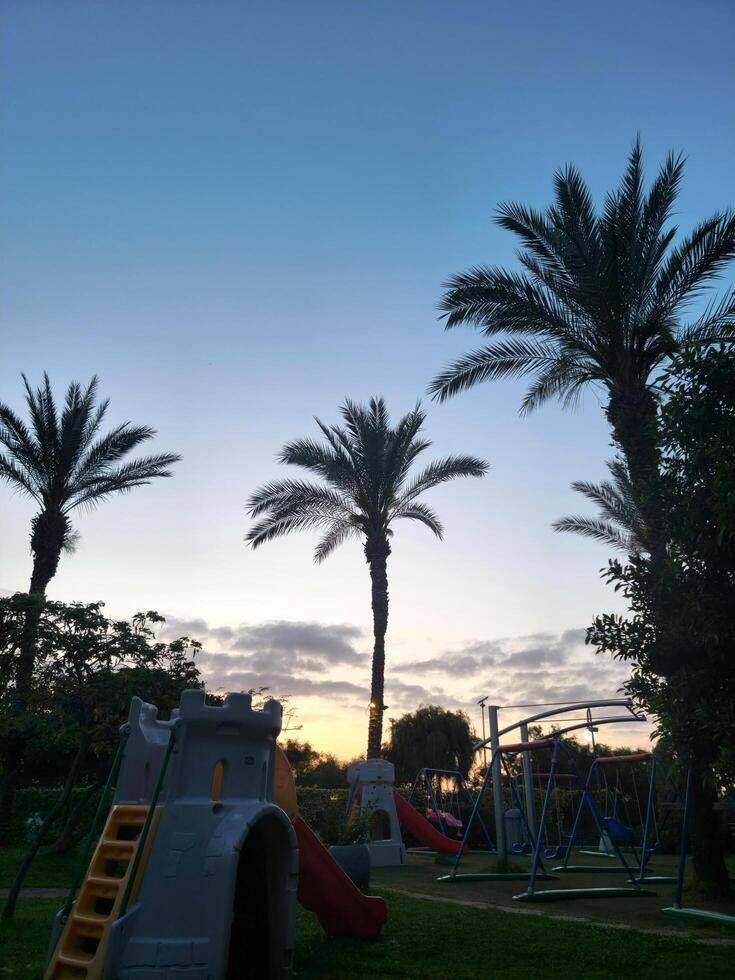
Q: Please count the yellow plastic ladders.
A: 1